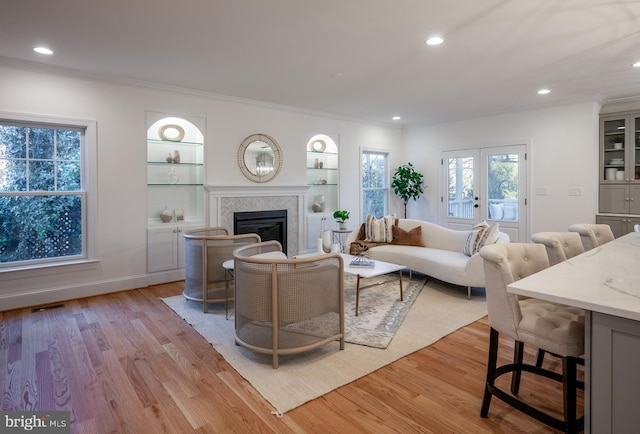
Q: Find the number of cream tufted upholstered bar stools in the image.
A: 3